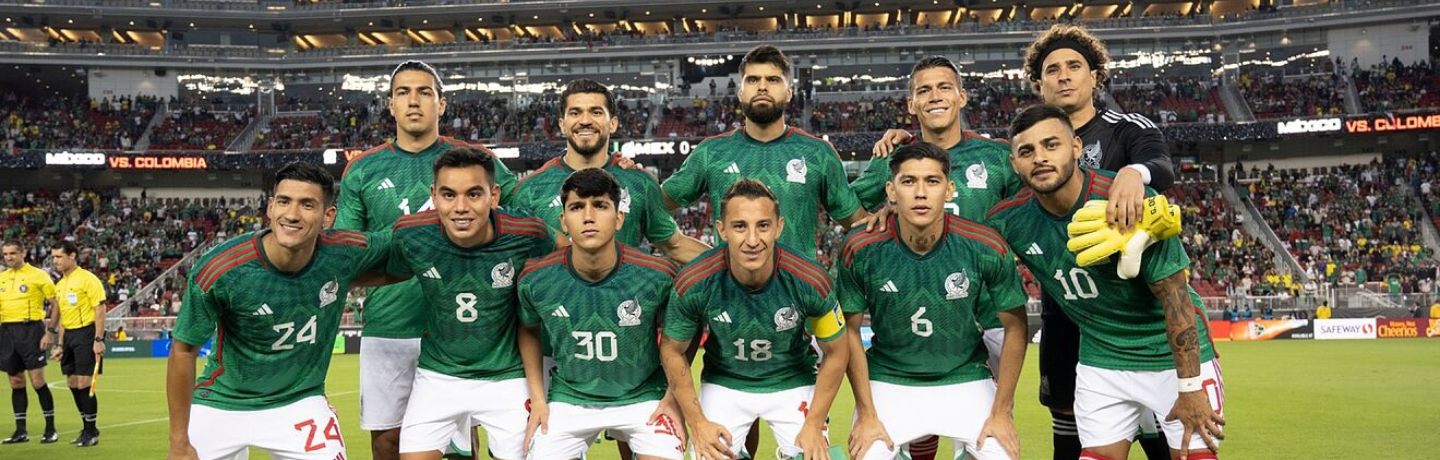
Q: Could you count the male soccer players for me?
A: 11